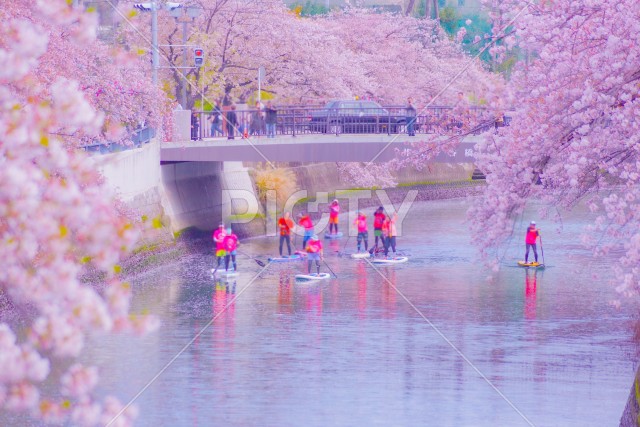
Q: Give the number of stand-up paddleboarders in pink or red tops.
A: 10